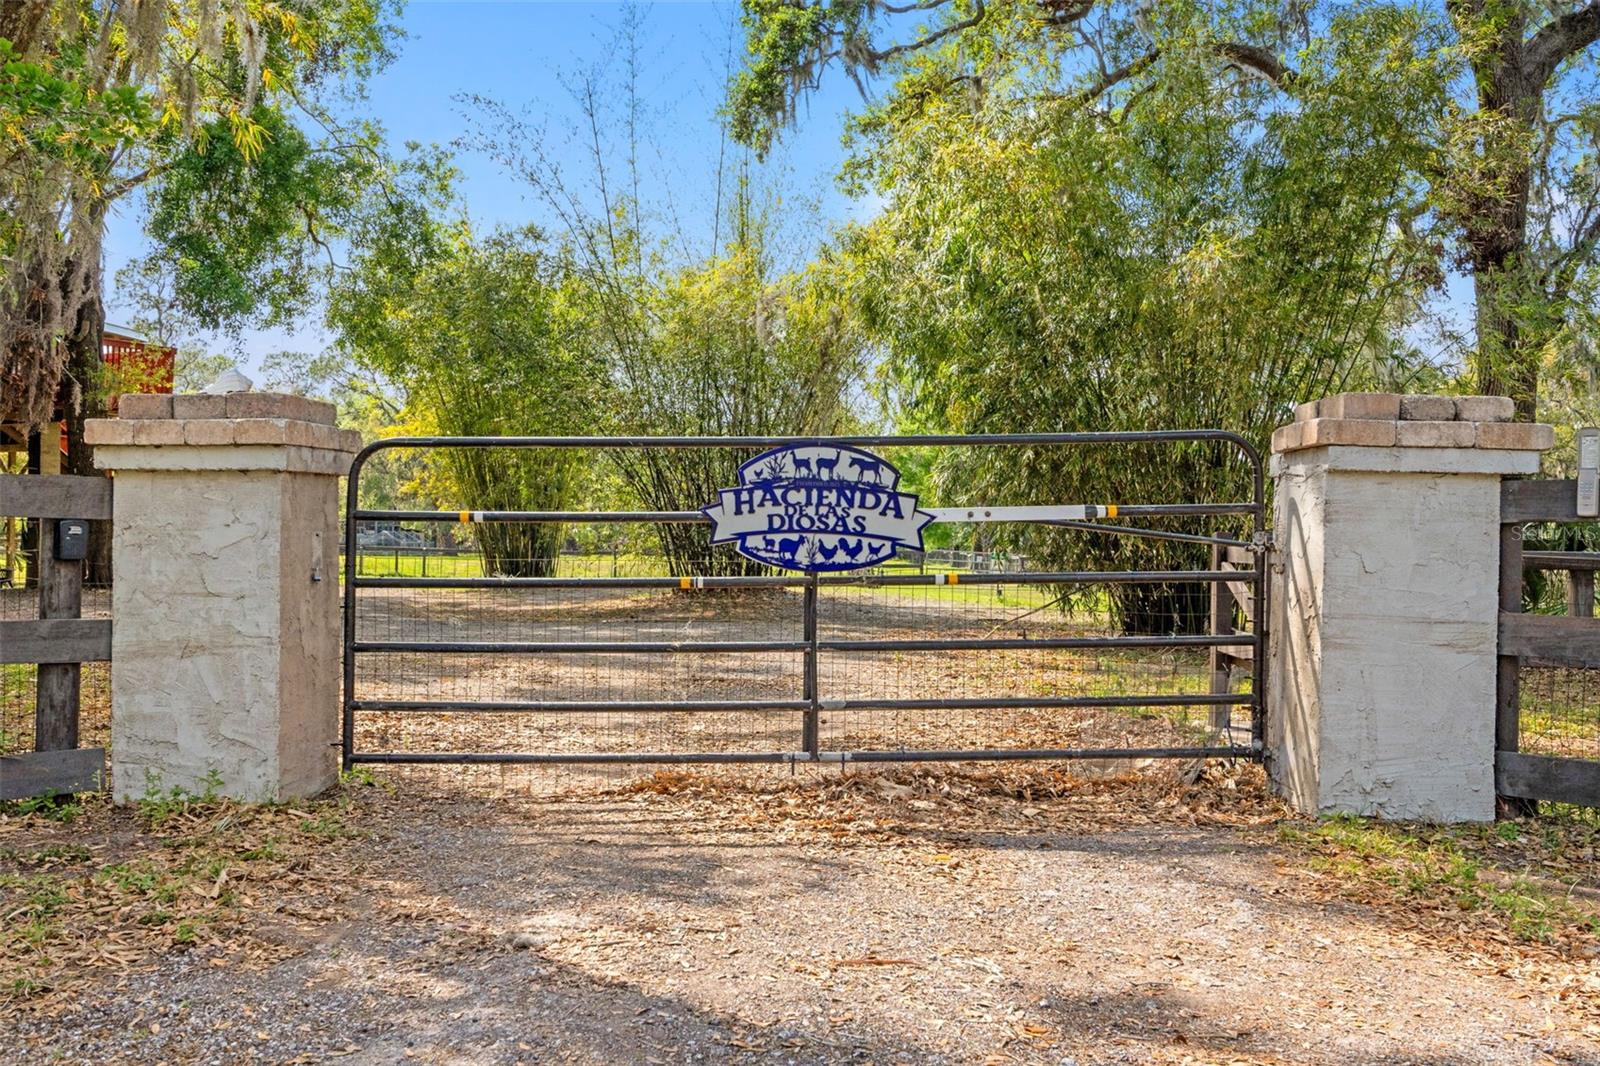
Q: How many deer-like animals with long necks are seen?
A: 2